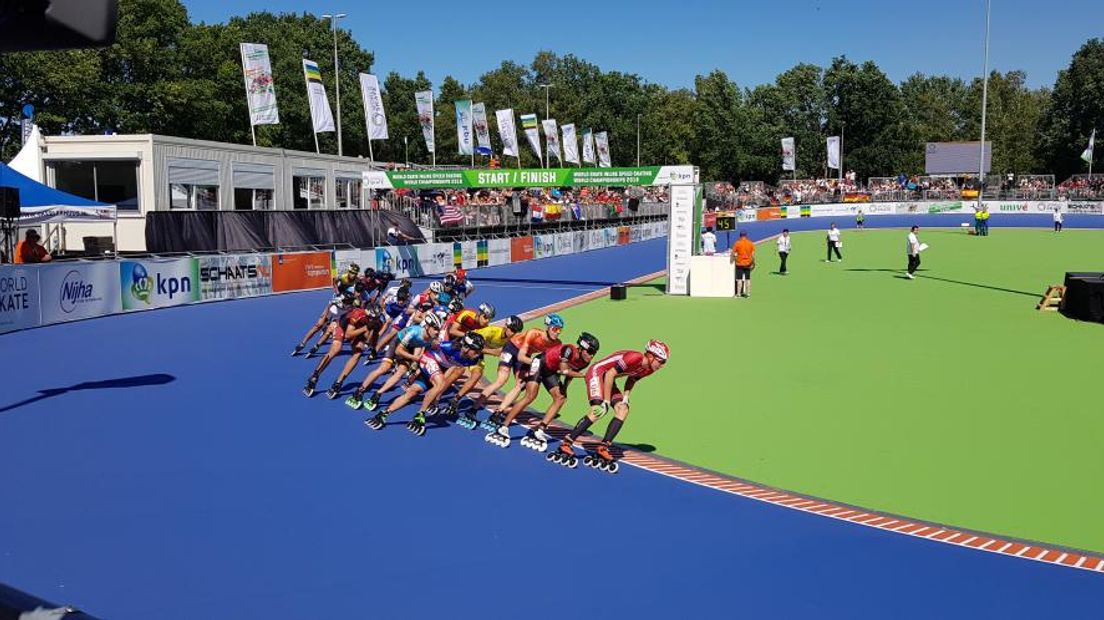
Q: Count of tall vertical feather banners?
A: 15